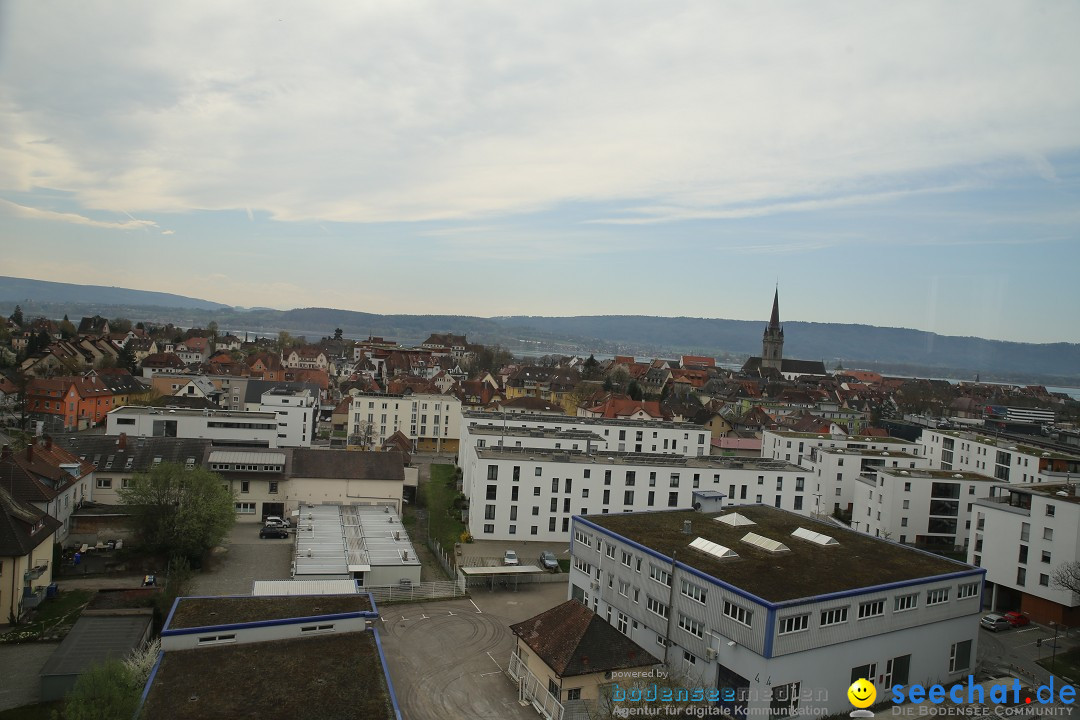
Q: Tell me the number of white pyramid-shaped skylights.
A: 1